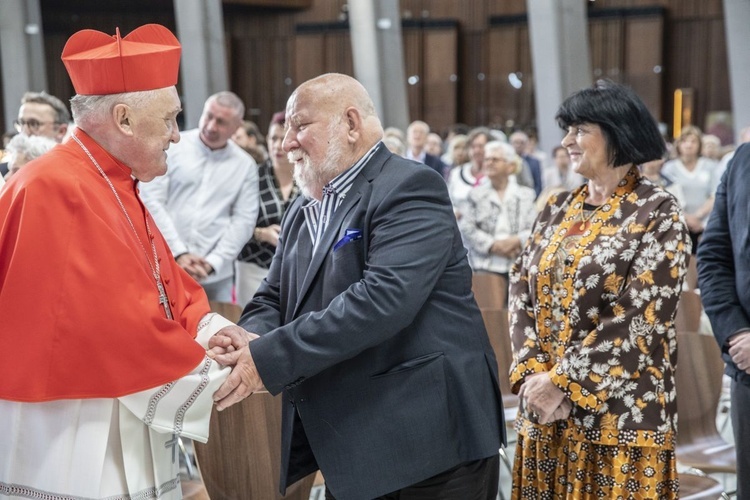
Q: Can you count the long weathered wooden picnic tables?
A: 0